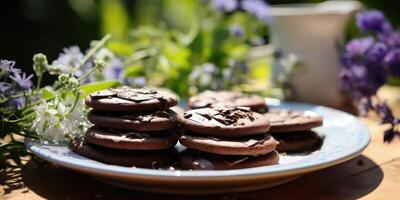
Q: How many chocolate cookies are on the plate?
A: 10